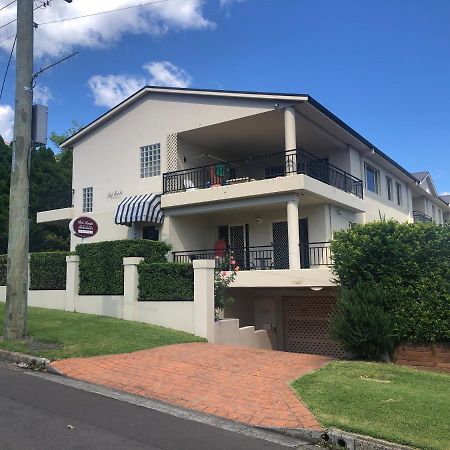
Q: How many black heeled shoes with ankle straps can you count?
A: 0